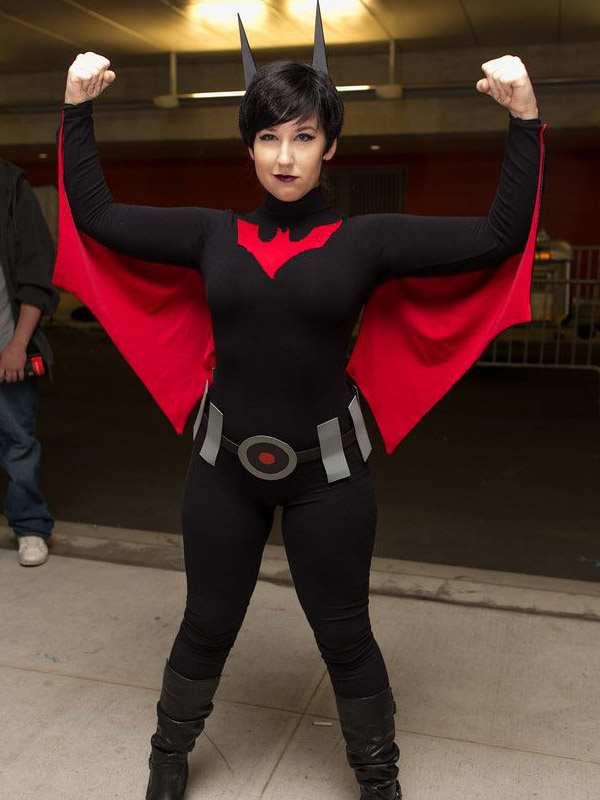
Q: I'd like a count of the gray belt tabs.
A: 4